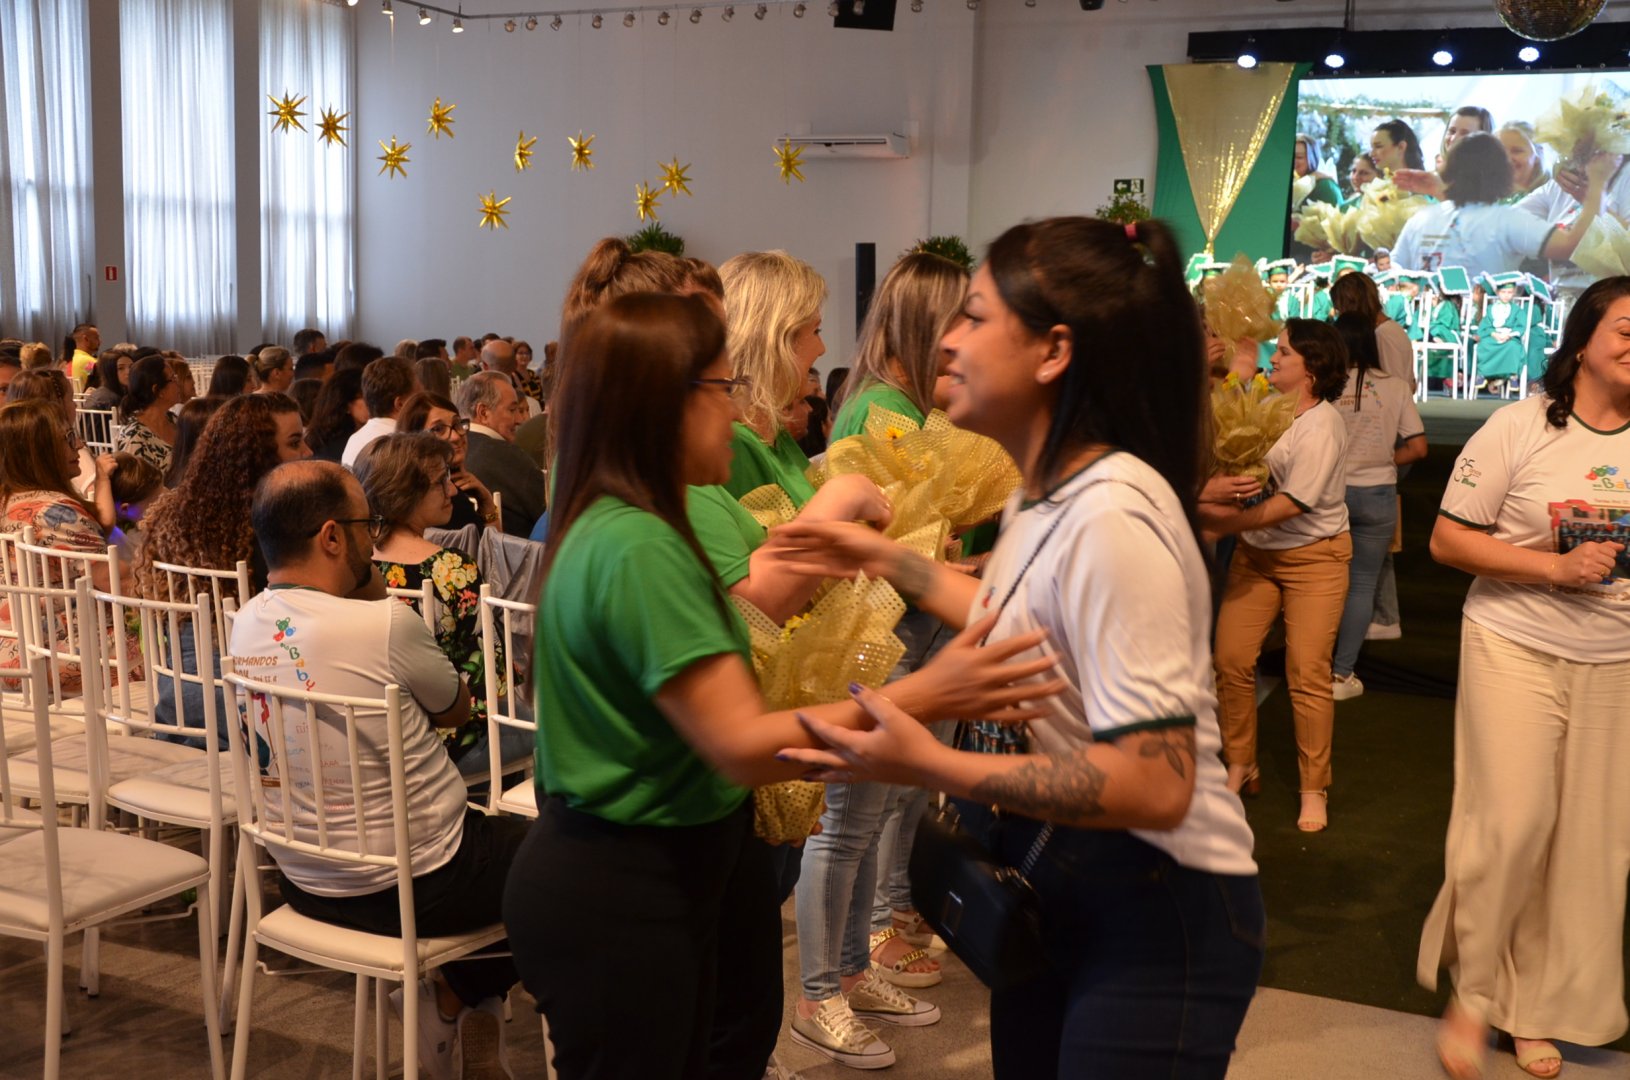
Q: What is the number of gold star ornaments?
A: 10